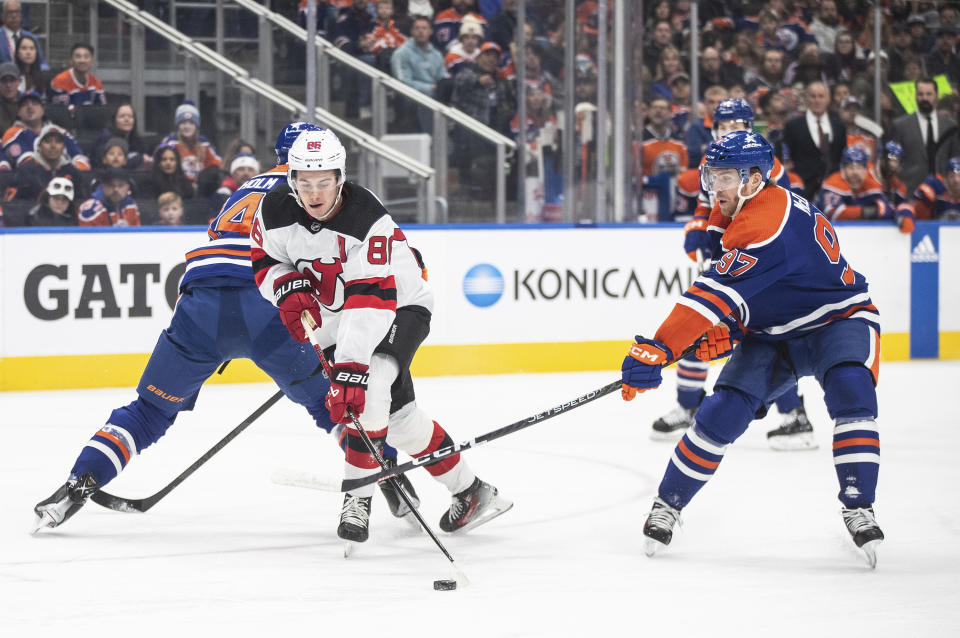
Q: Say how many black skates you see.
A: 8